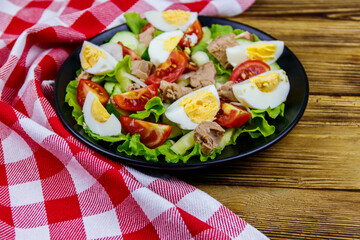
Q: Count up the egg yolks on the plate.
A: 7